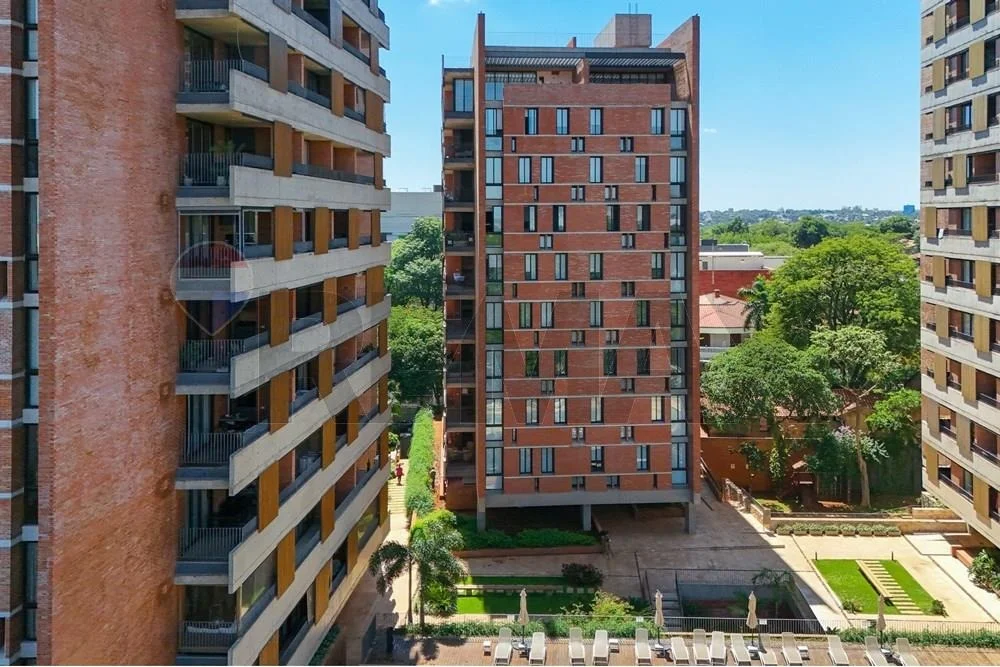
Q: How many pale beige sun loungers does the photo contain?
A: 14